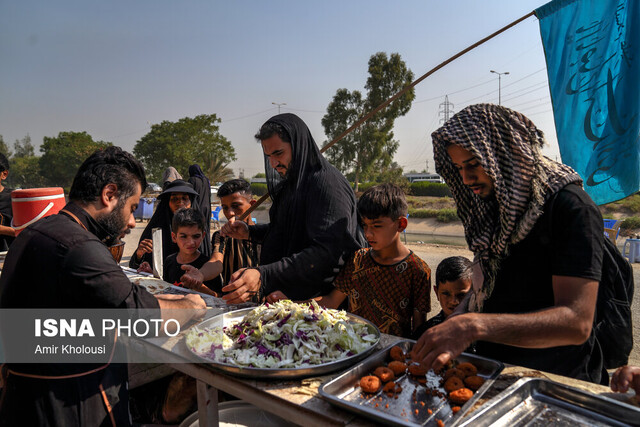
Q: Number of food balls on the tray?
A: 10